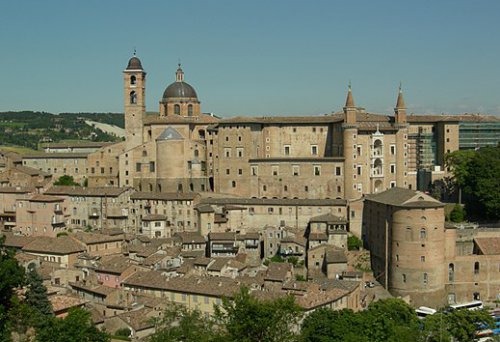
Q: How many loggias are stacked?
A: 3